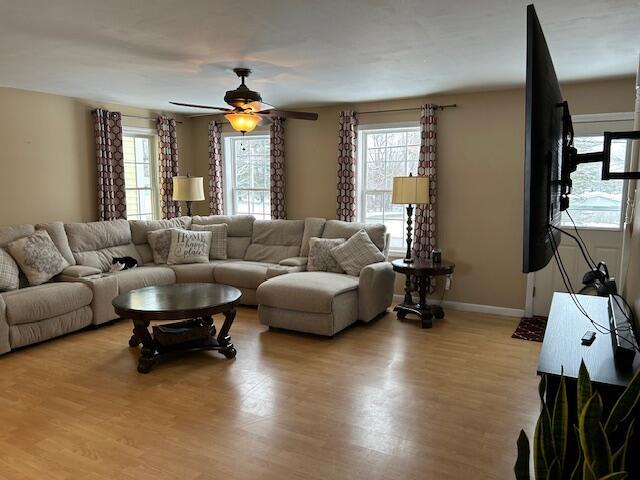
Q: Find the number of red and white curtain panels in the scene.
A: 6